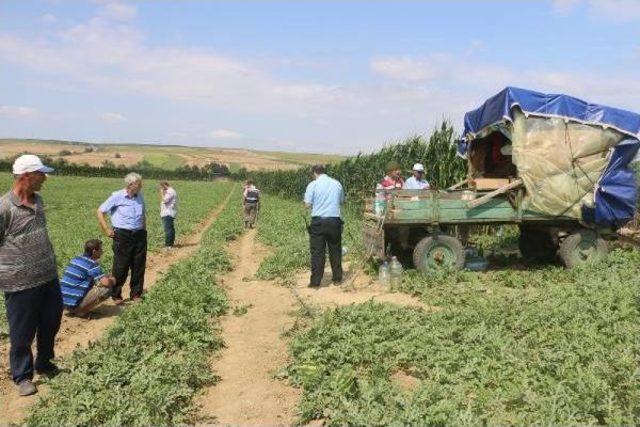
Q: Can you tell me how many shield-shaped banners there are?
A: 0